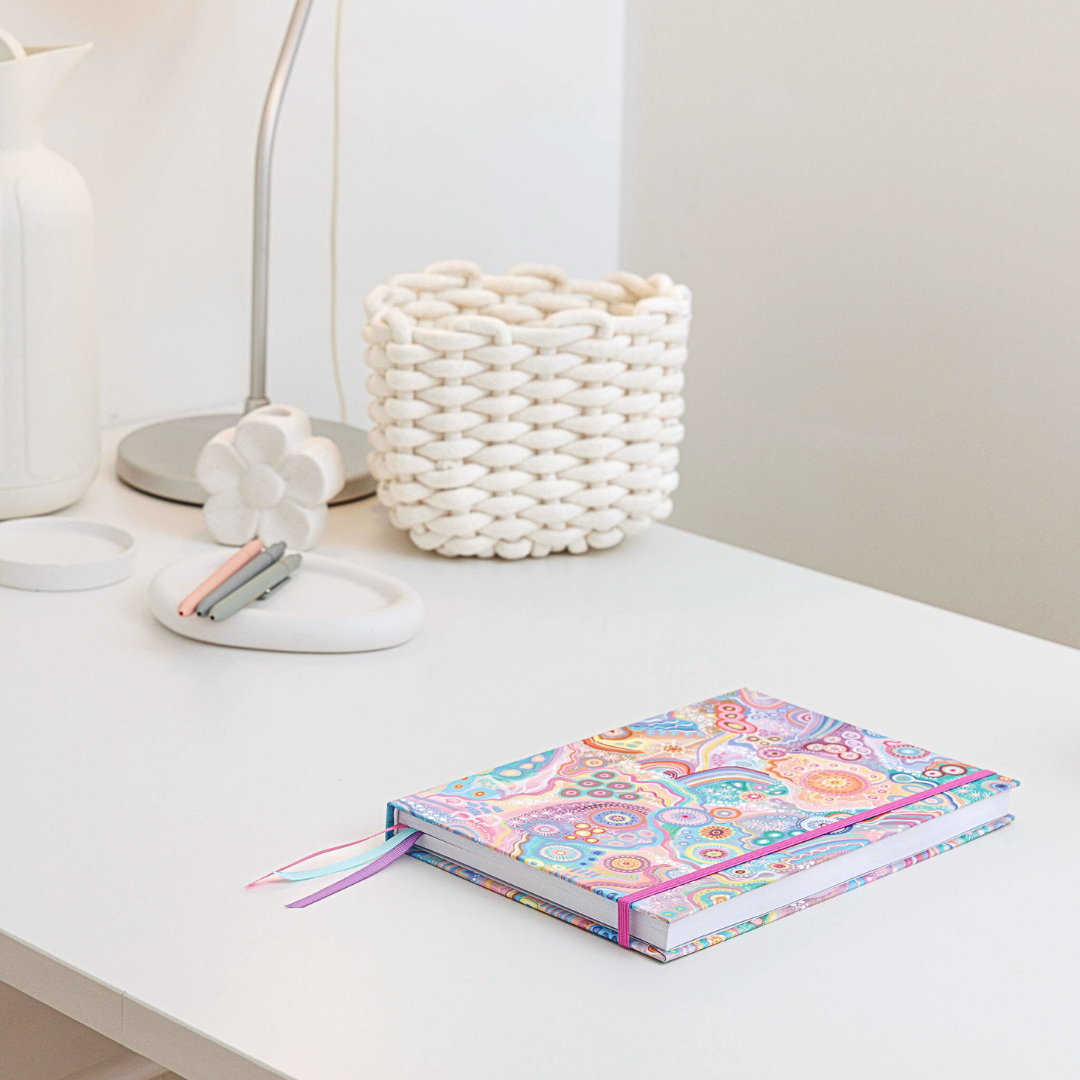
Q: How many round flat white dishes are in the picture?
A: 2